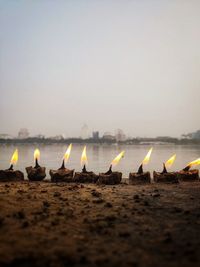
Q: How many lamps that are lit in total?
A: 8